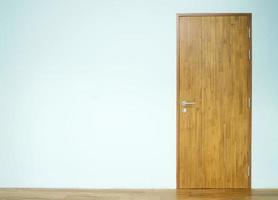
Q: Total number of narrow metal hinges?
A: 4